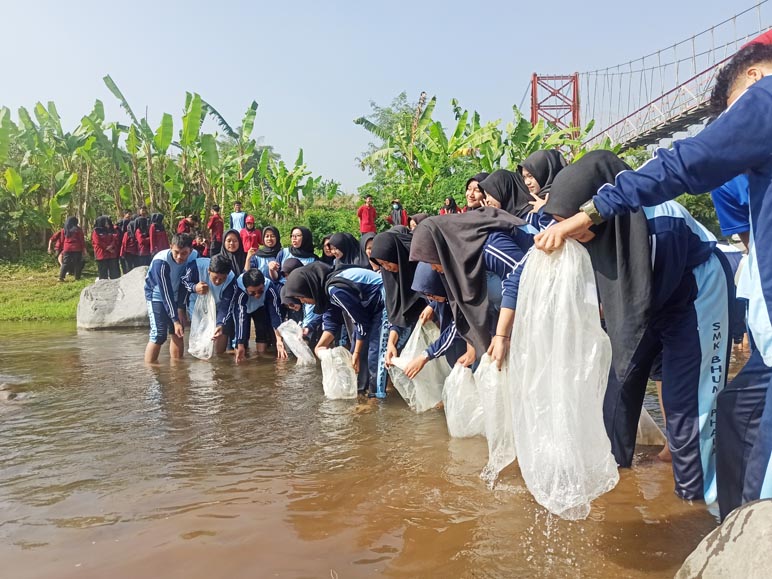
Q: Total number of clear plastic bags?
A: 8